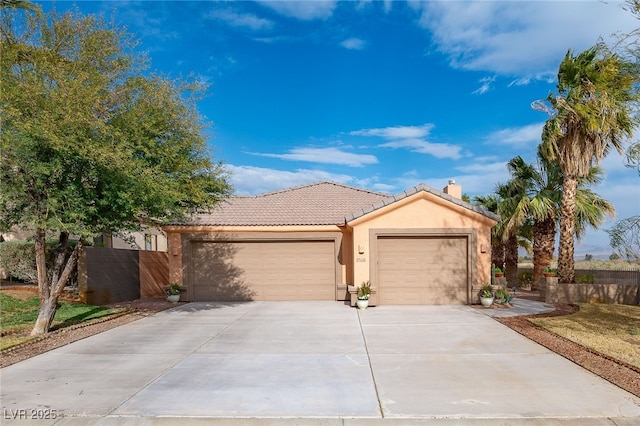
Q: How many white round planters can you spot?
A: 3